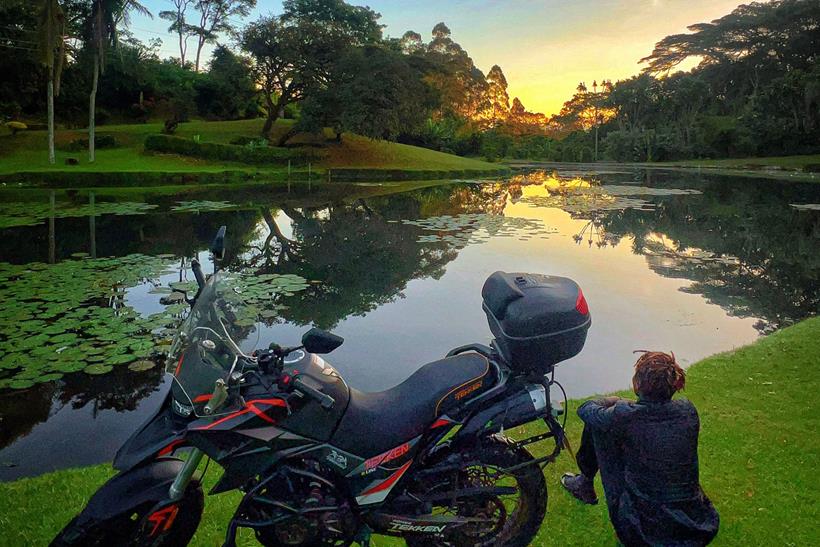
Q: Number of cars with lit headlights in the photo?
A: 0